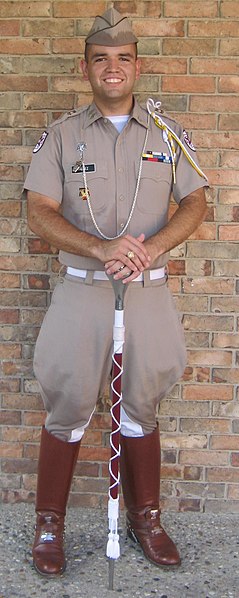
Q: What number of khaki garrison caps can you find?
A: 1